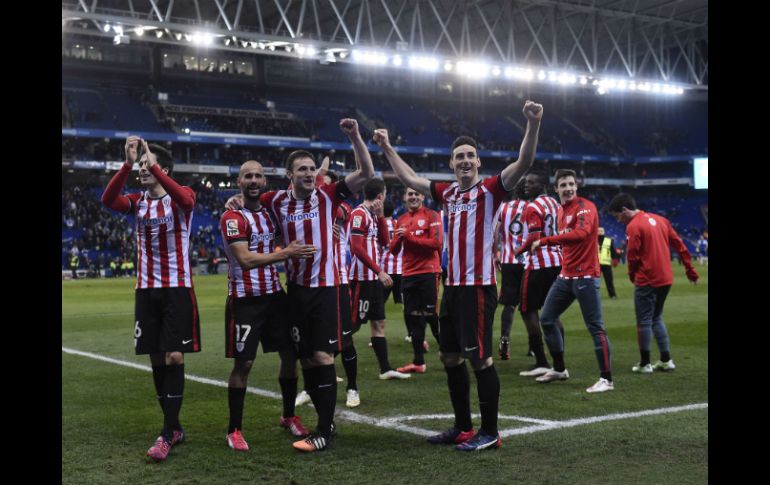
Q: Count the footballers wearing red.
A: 3